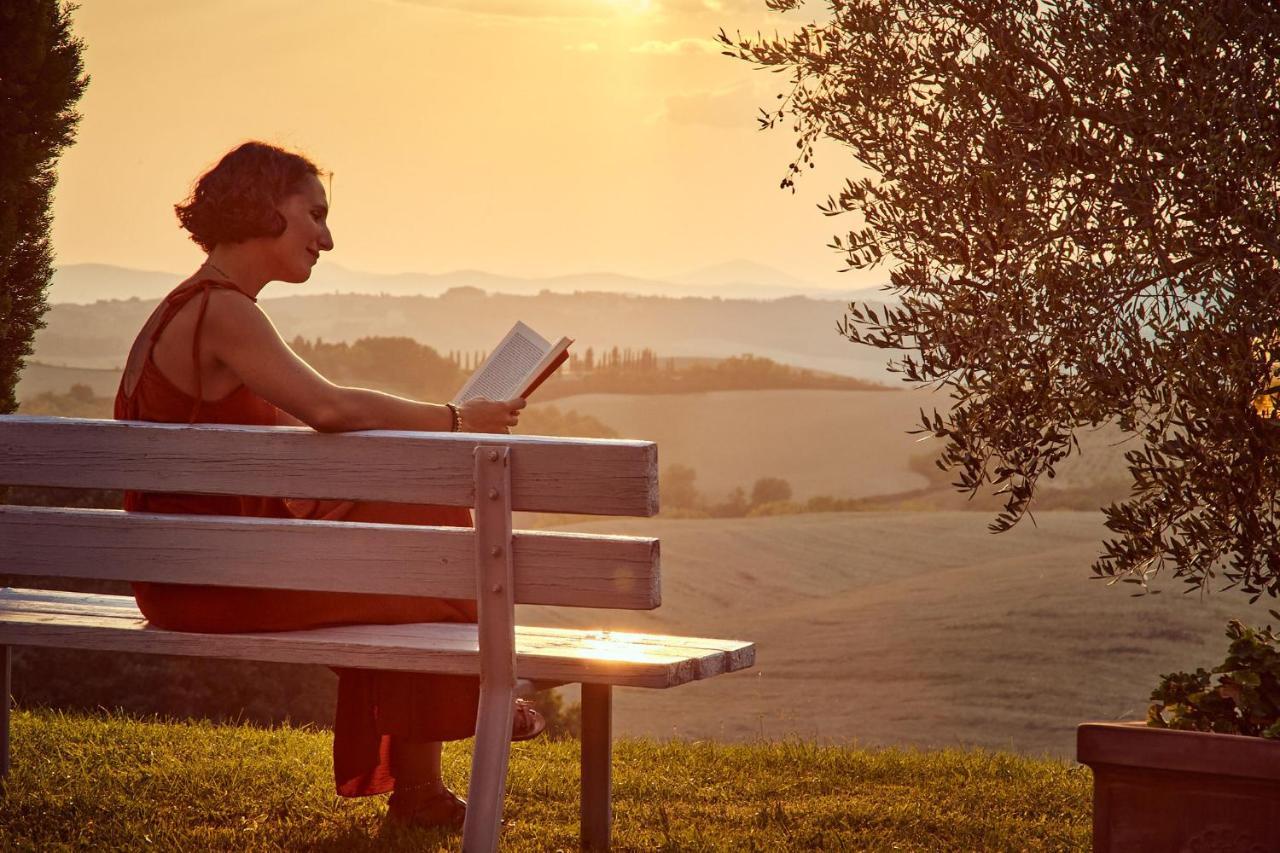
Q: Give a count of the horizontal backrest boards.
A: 2